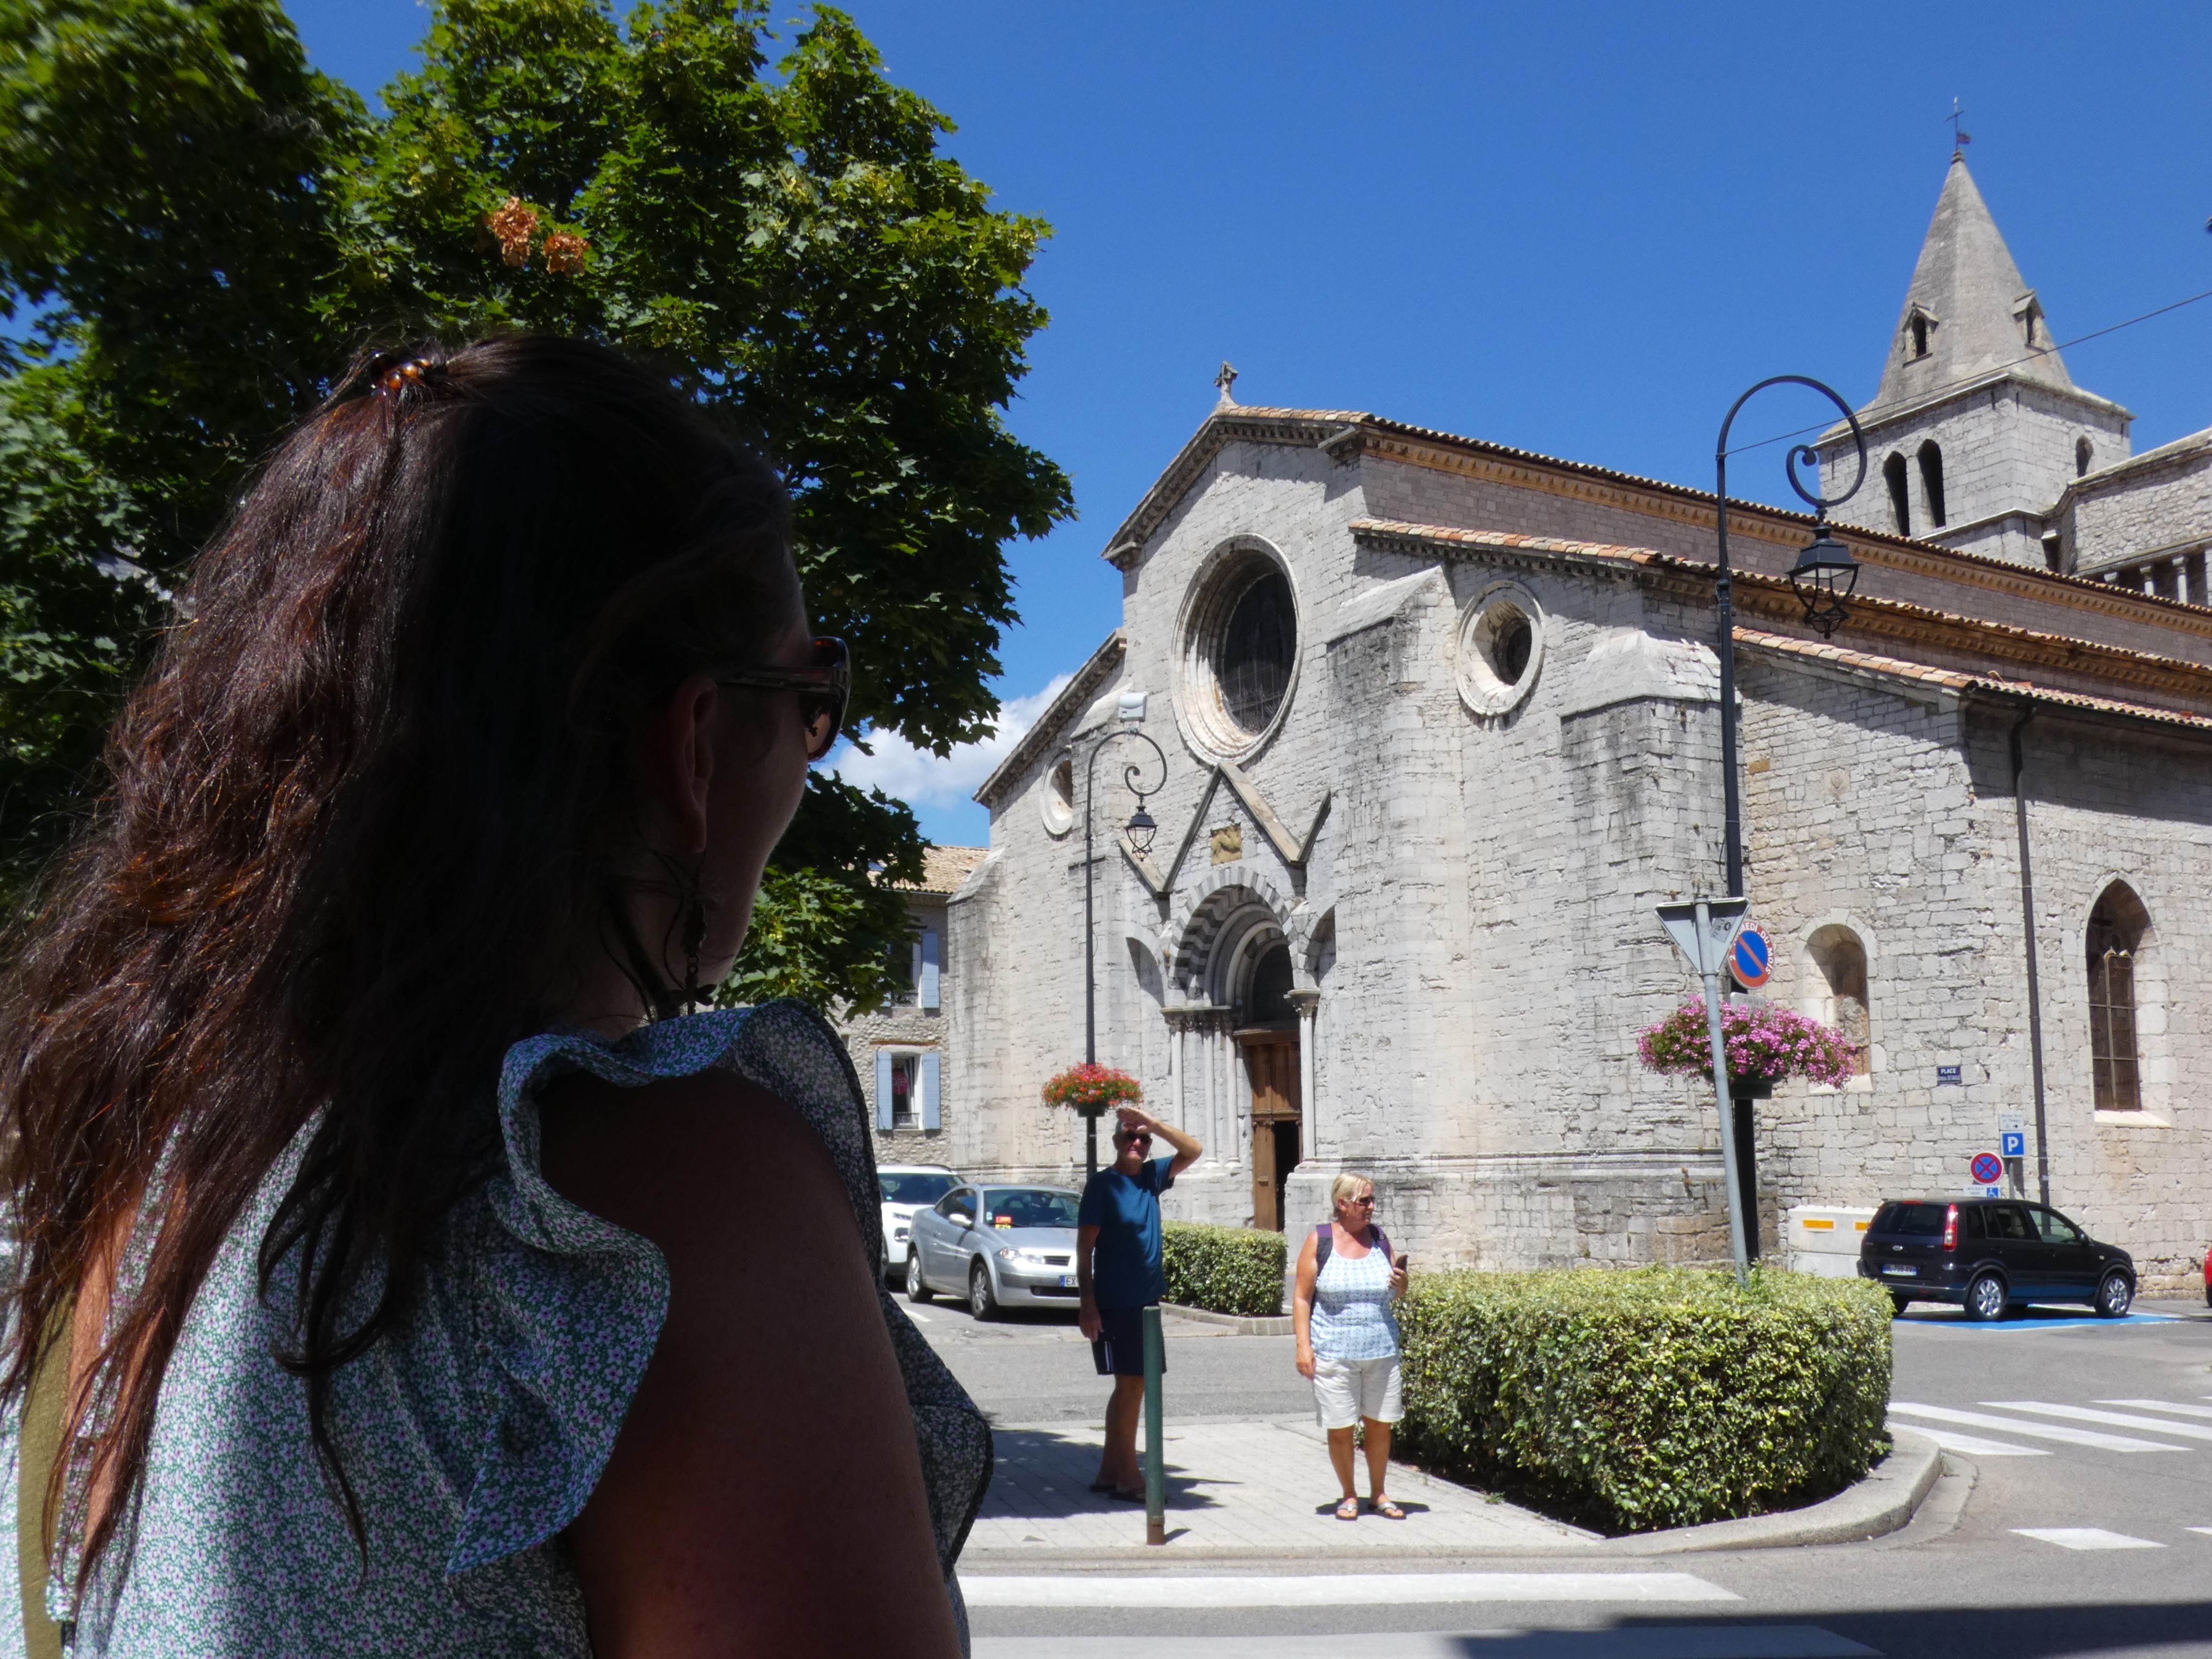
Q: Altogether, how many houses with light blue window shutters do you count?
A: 1